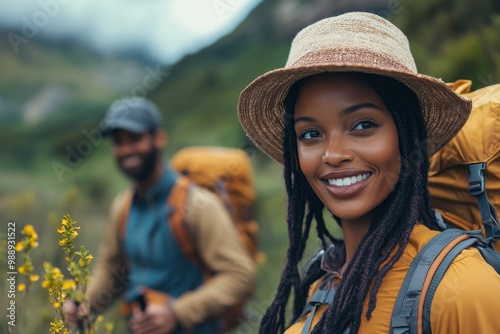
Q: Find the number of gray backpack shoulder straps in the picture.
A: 2